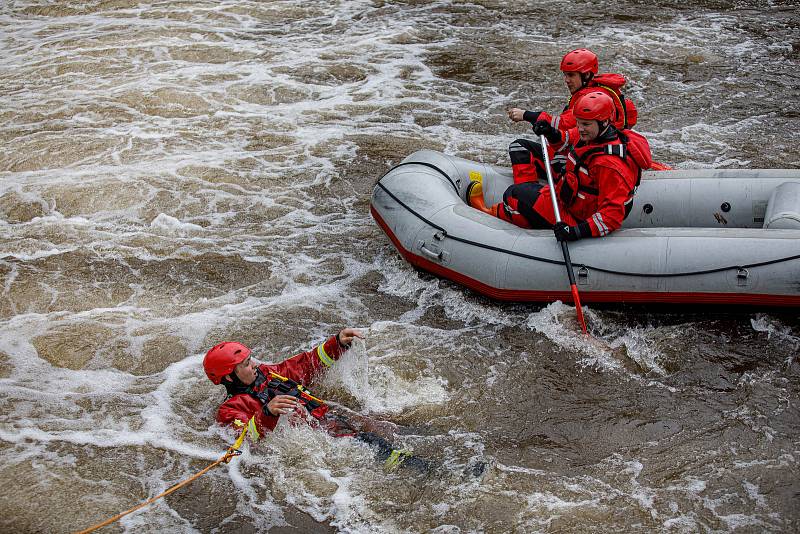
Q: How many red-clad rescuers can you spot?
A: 3